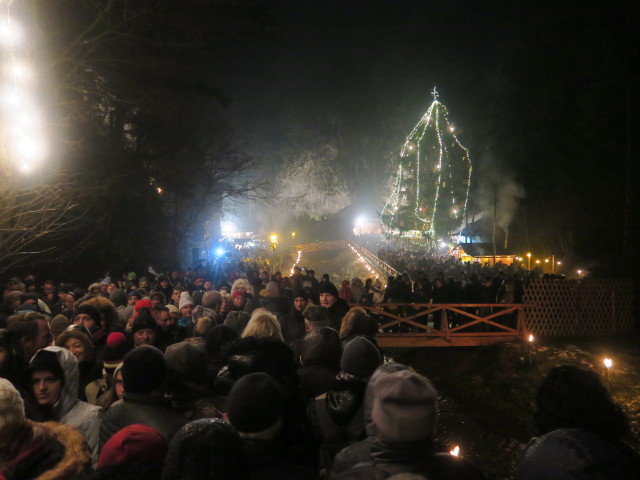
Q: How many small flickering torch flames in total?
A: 3